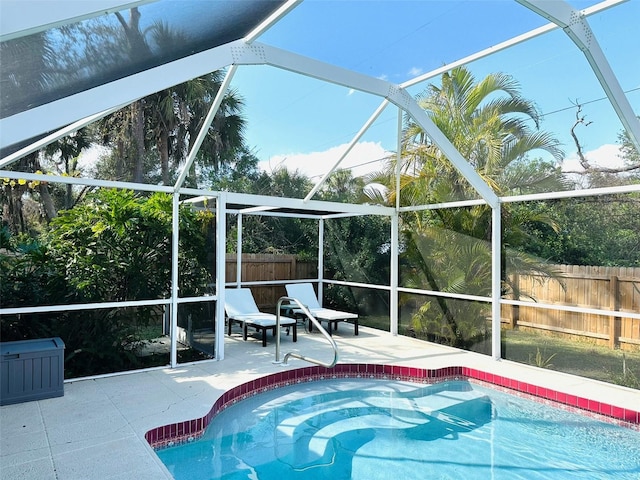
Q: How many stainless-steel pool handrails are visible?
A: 1